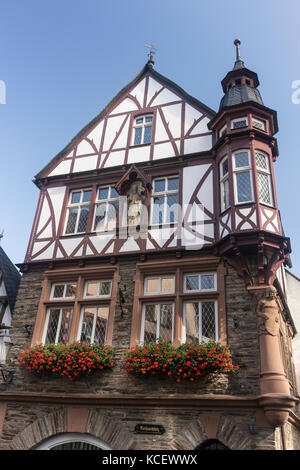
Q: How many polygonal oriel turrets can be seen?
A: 1